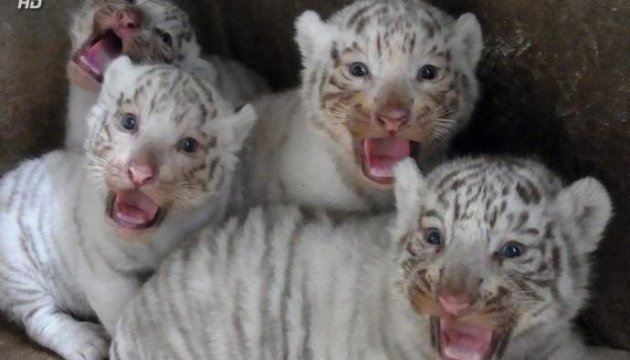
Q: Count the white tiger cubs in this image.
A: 4